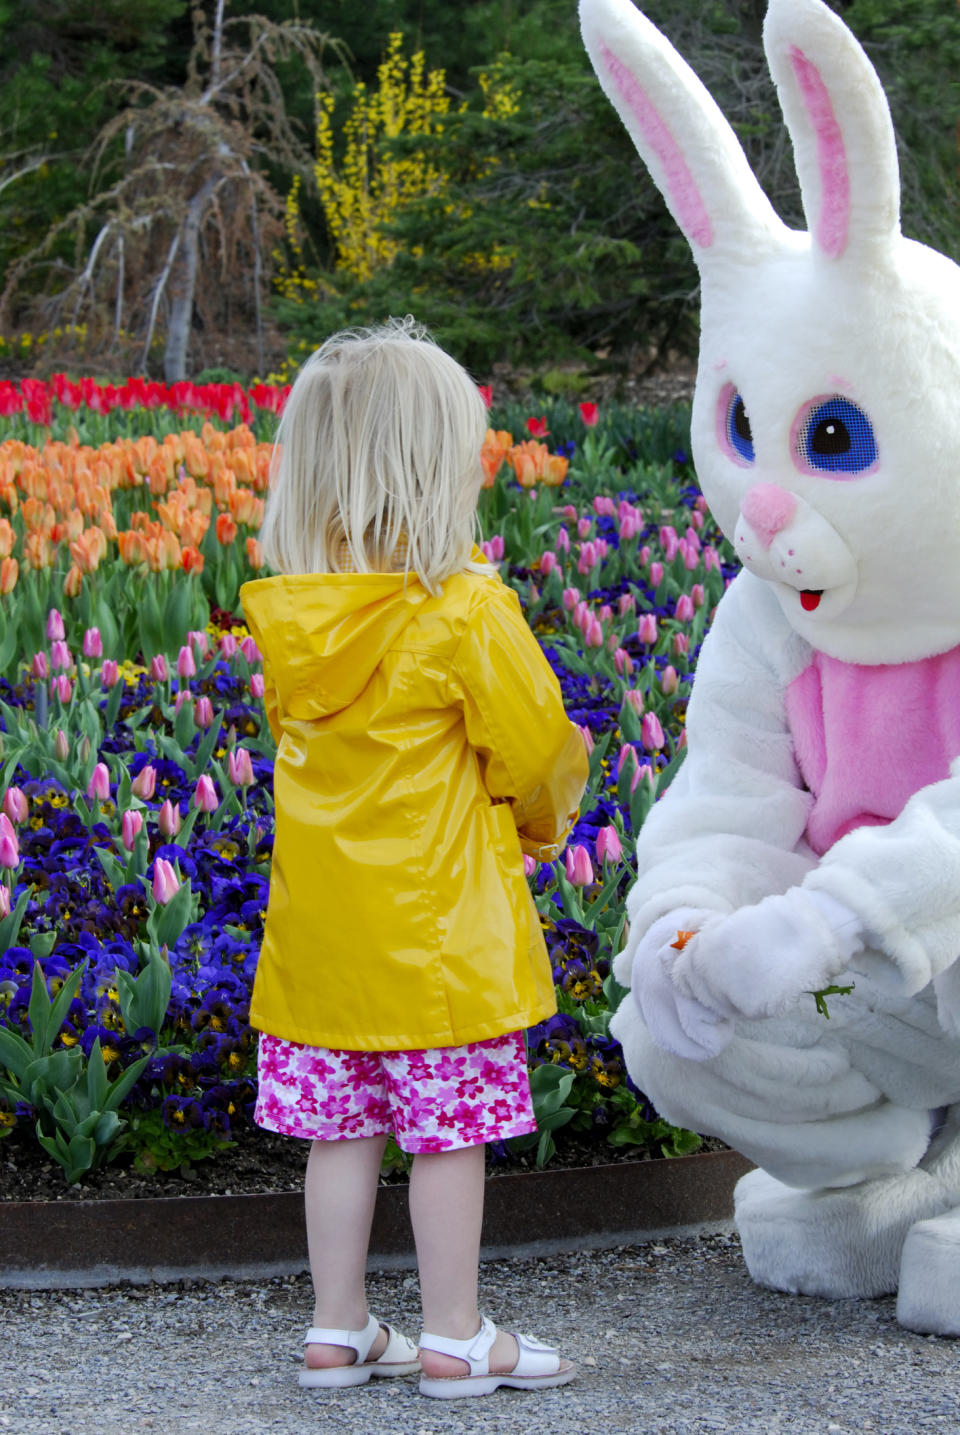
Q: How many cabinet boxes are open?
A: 0